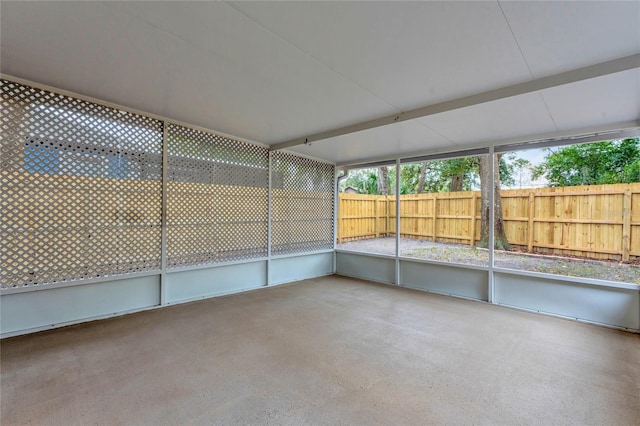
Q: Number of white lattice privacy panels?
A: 3